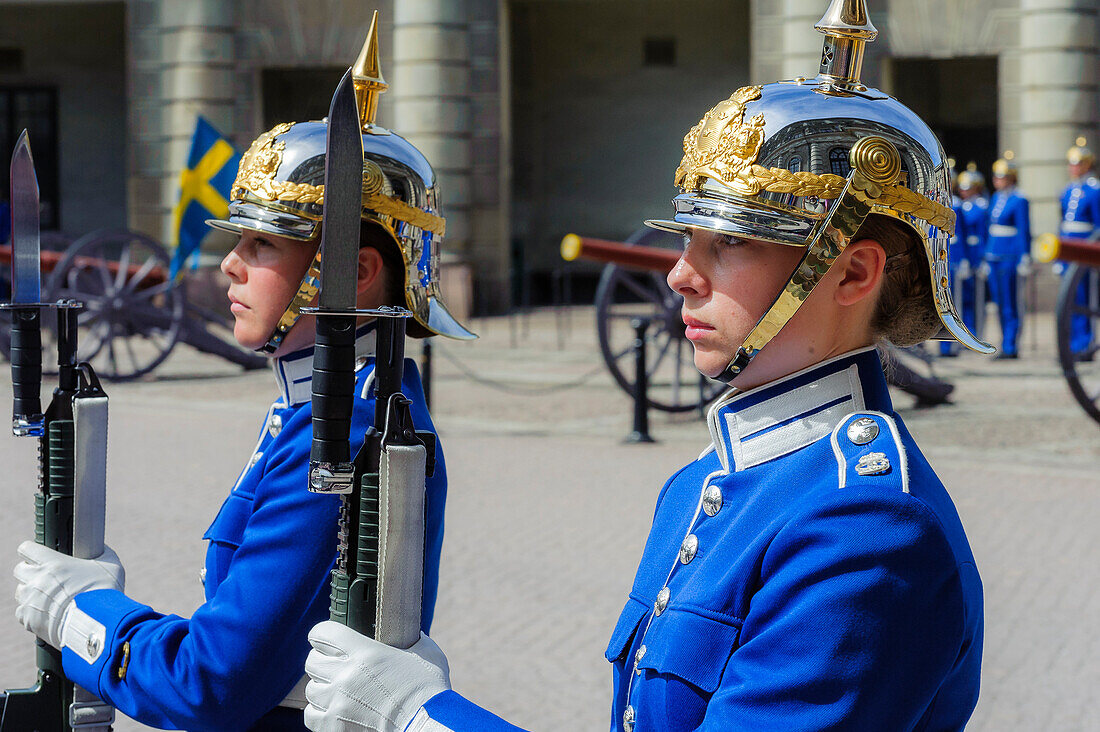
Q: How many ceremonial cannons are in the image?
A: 3